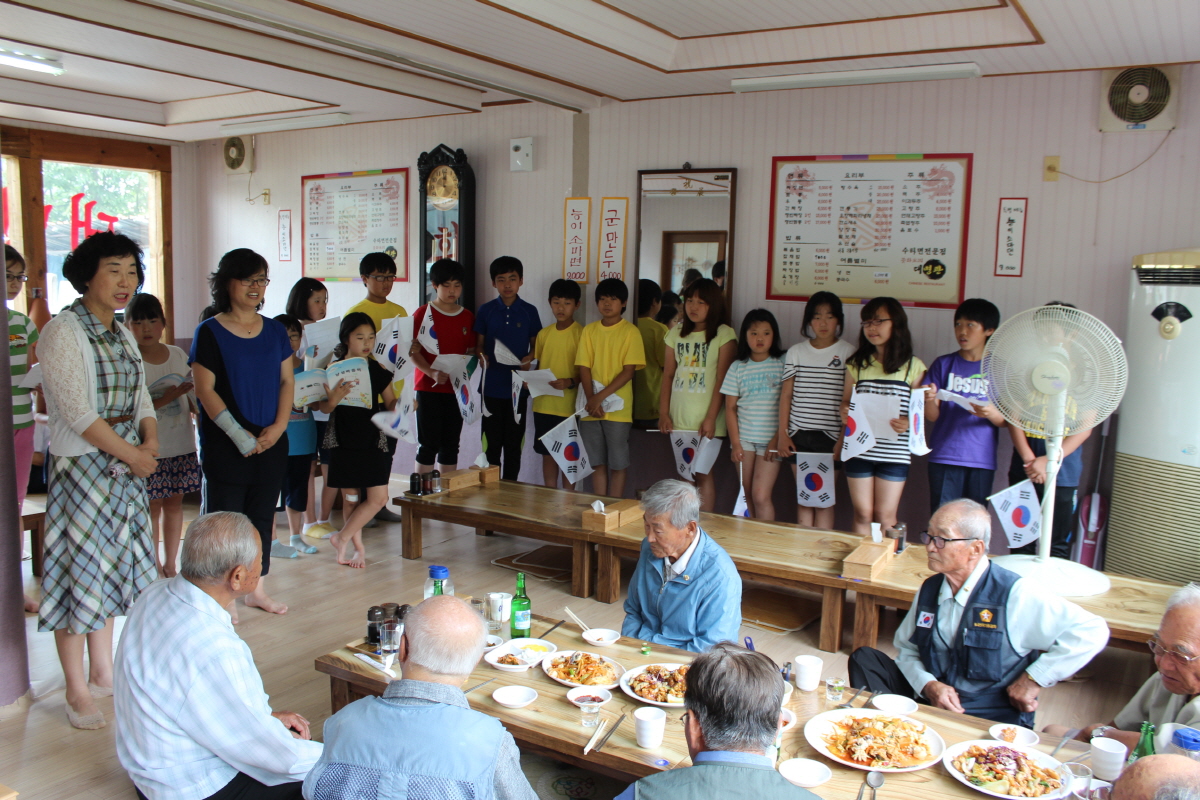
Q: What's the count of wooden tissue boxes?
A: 3